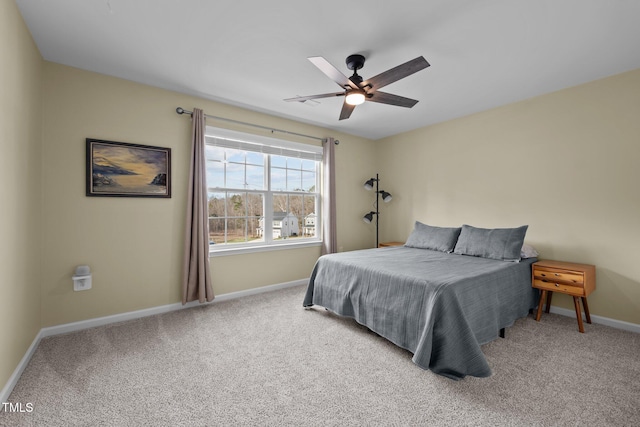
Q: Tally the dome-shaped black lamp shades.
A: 3